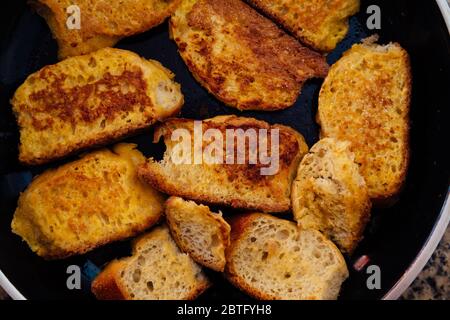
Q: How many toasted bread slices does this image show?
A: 11